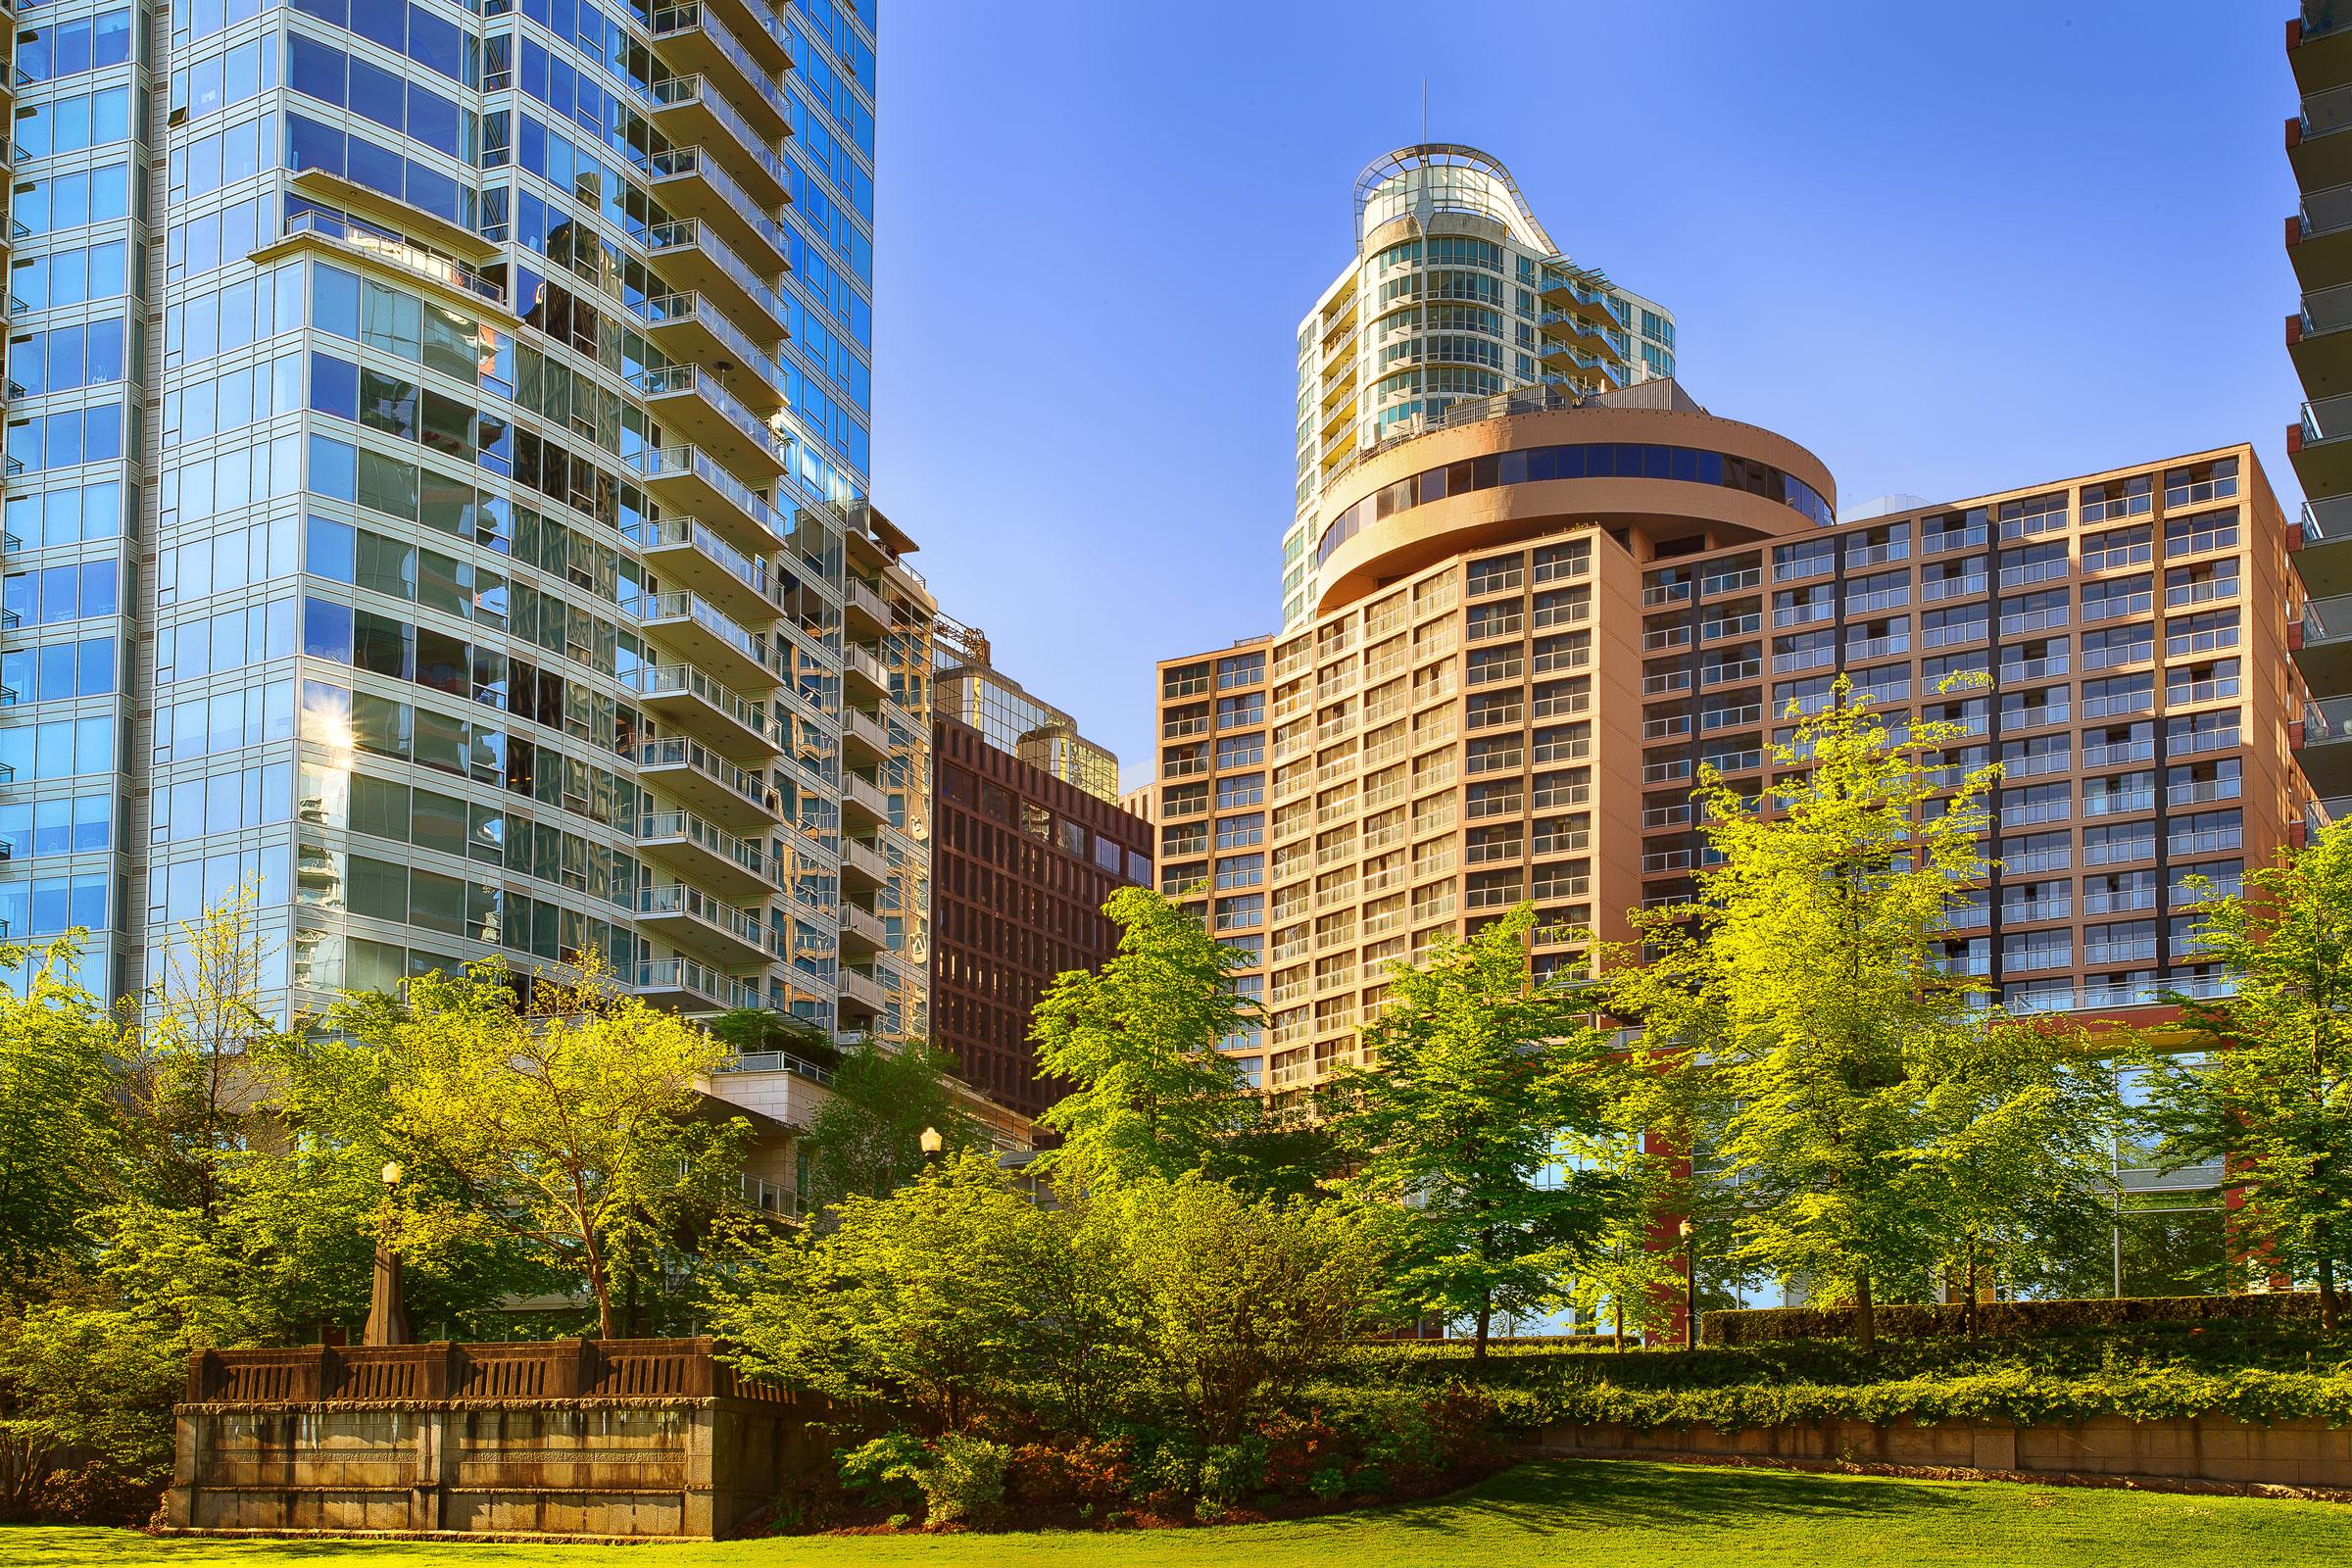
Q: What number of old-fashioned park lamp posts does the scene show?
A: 3